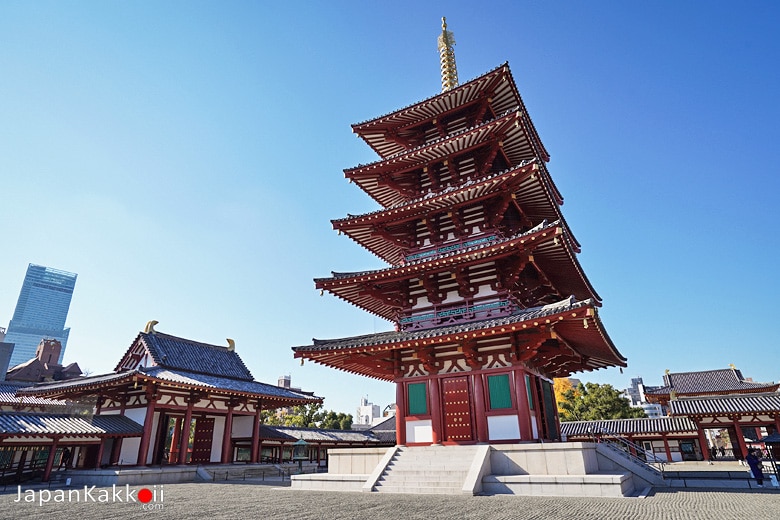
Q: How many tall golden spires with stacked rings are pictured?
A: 1